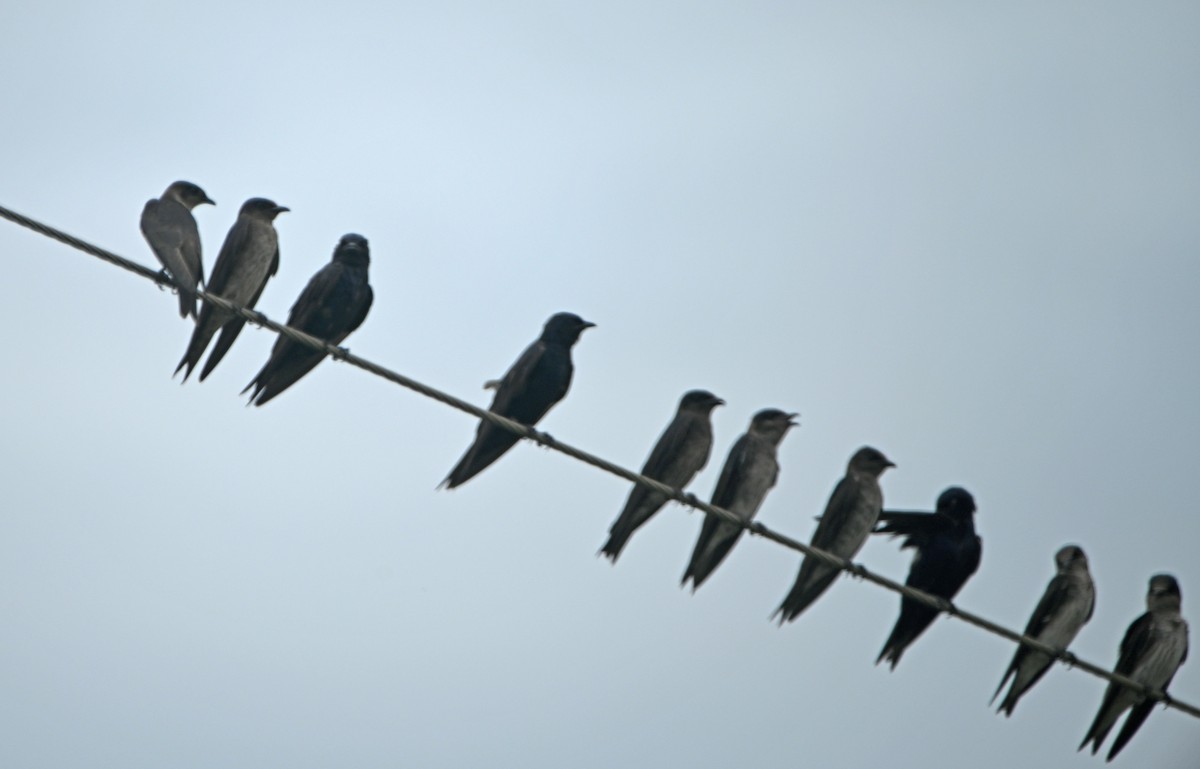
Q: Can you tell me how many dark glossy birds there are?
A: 3